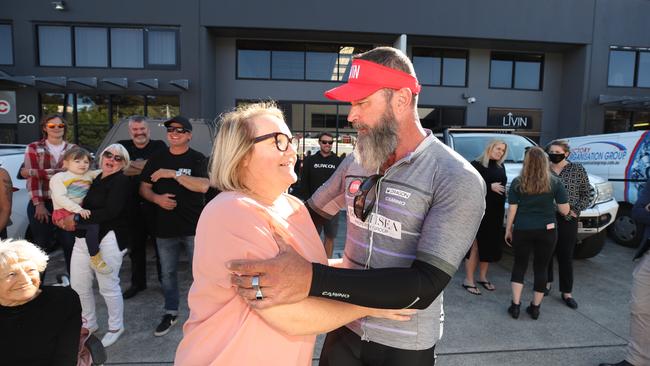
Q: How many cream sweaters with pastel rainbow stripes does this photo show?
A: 1